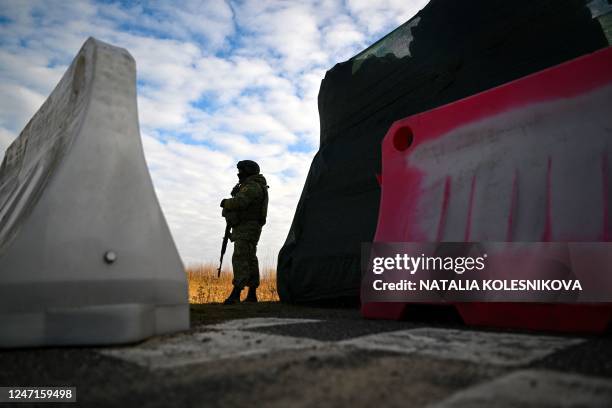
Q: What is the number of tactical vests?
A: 1